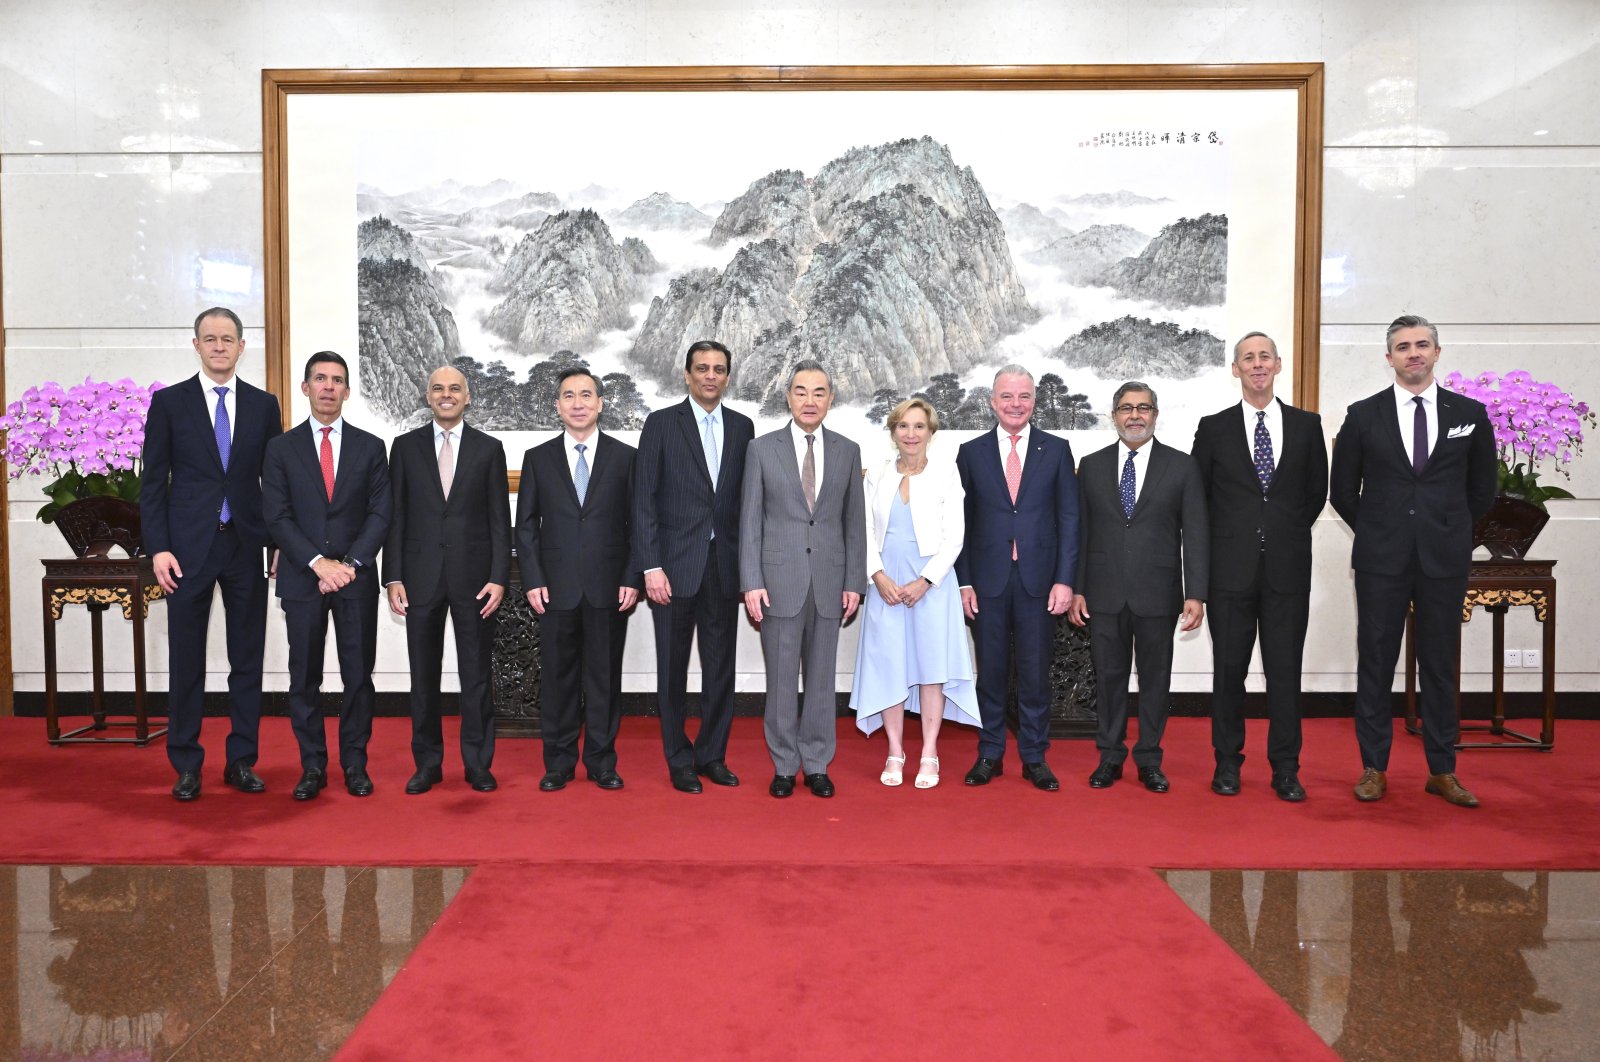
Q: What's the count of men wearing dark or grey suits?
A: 10